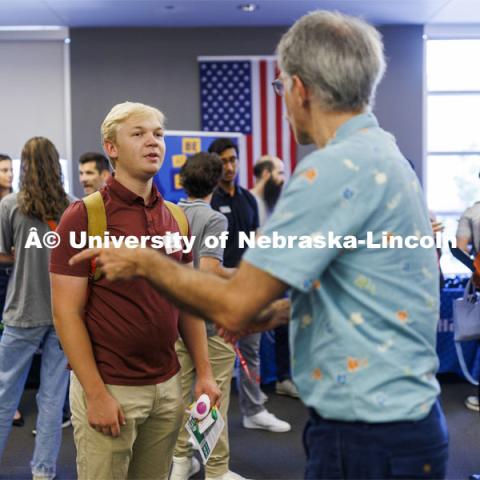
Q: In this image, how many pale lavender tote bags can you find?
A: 1